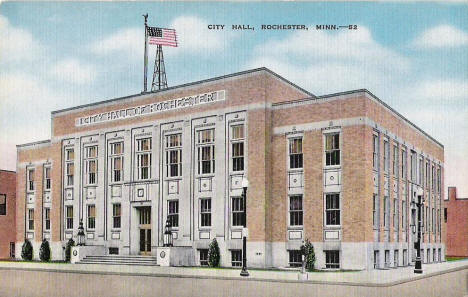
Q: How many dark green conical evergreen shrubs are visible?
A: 5